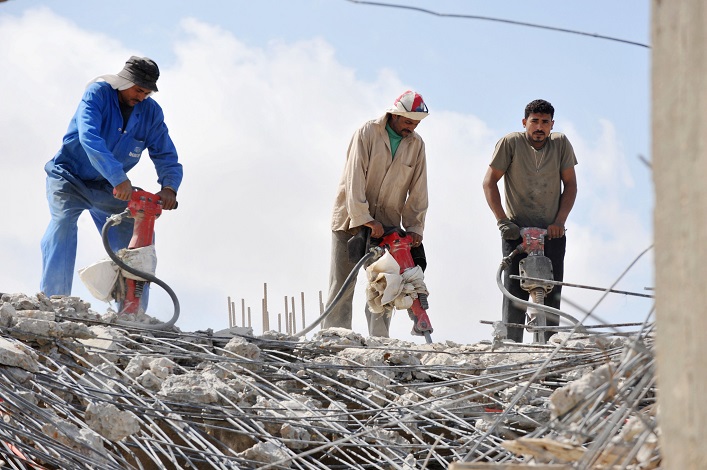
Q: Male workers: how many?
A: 3